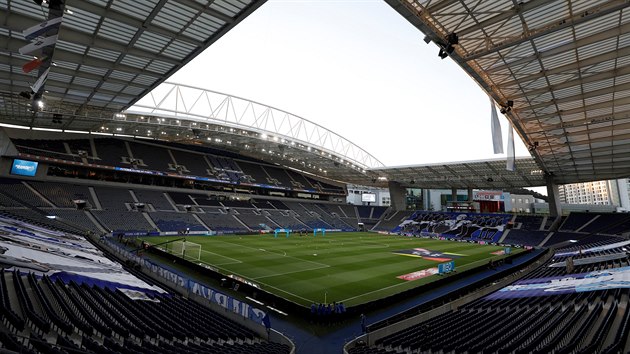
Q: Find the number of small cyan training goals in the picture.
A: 2